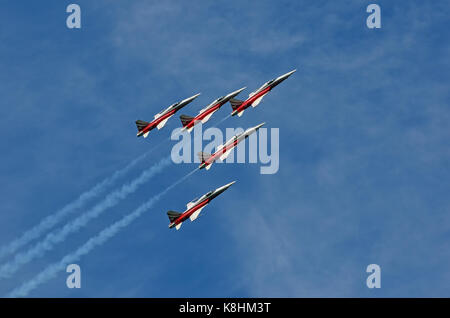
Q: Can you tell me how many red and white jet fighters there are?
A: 5